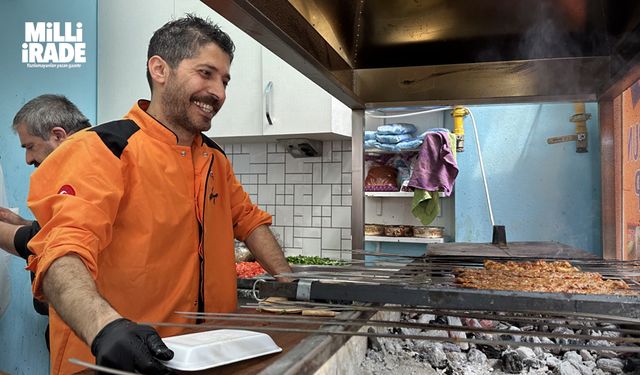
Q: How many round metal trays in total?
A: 3